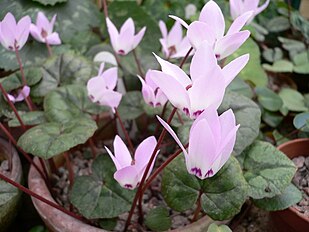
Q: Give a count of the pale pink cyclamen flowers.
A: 12